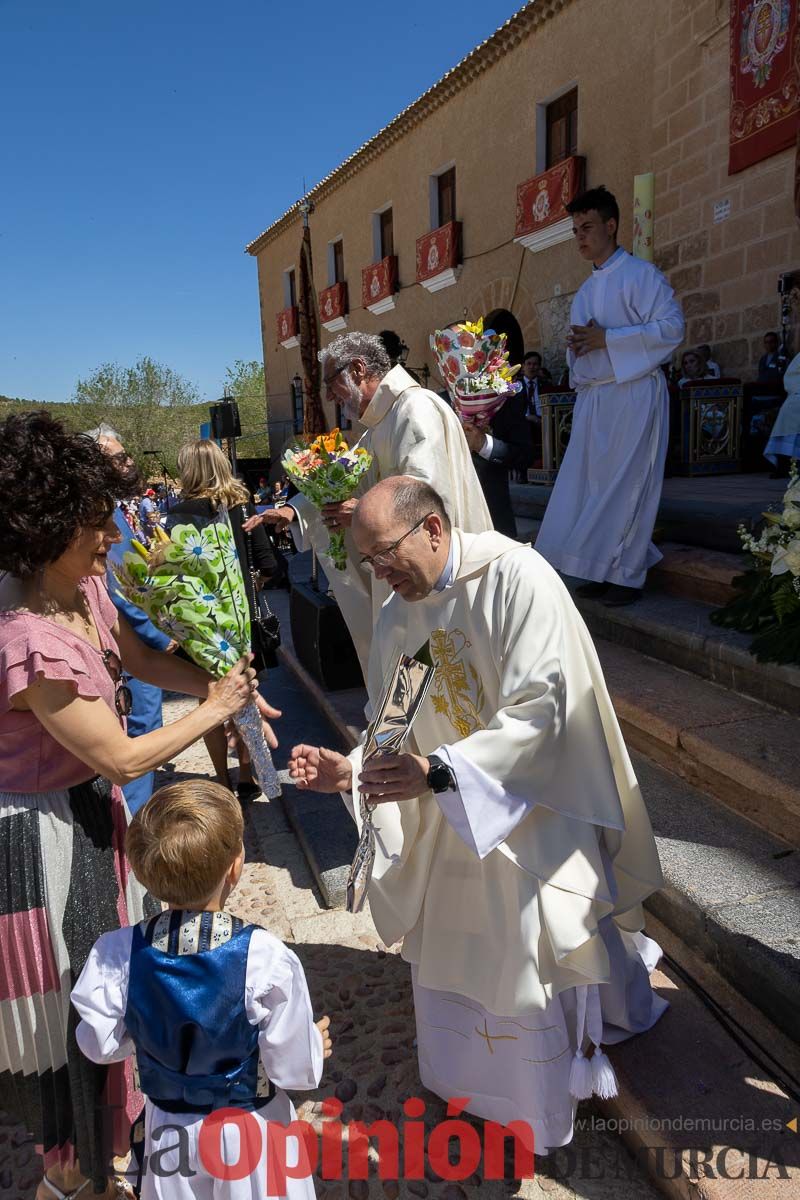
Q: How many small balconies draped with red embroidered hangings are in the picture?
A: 5